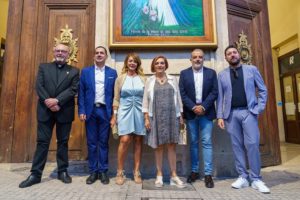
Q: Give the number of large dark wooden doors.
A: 2